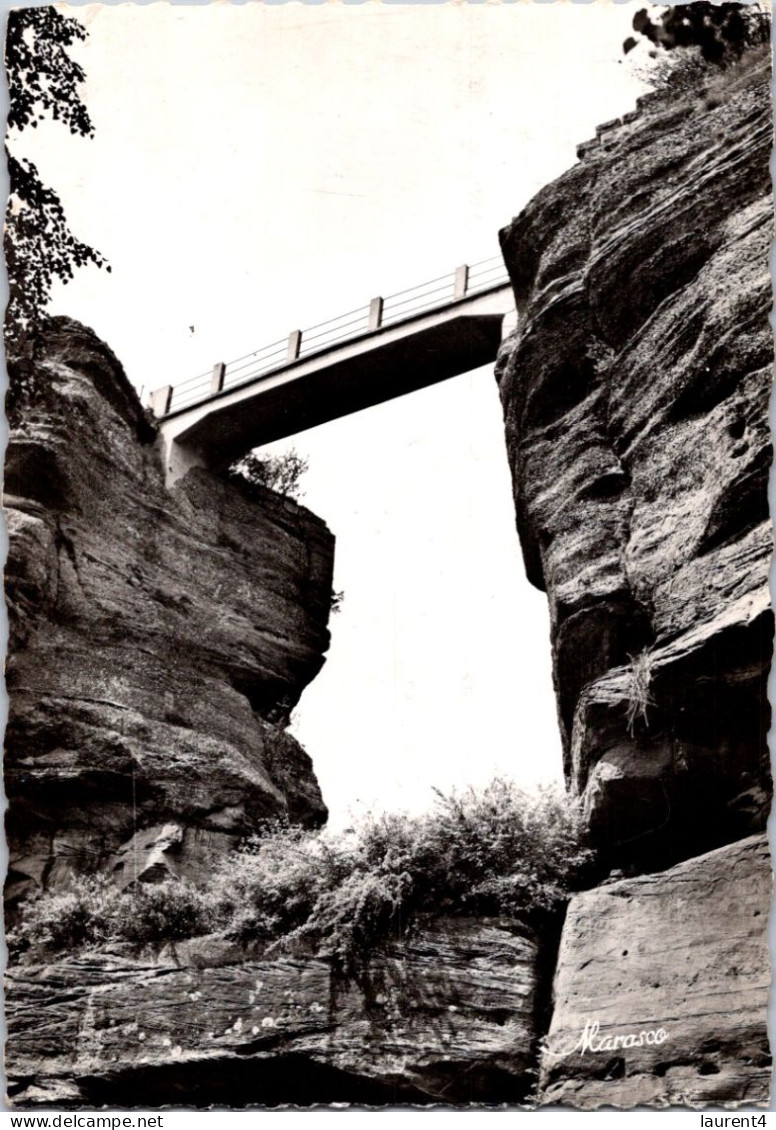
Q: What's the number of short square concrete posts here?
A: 5